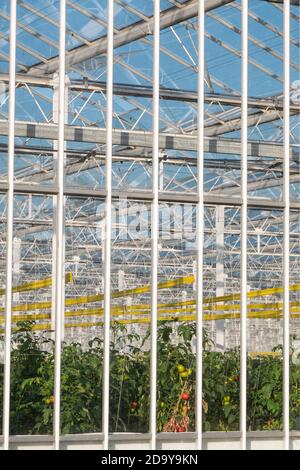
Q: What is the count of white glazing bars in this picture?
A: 7